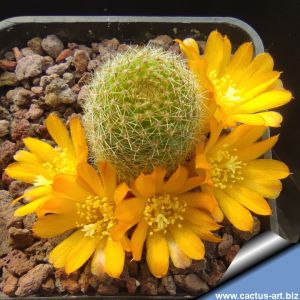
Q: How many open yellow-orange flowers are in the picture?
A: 5